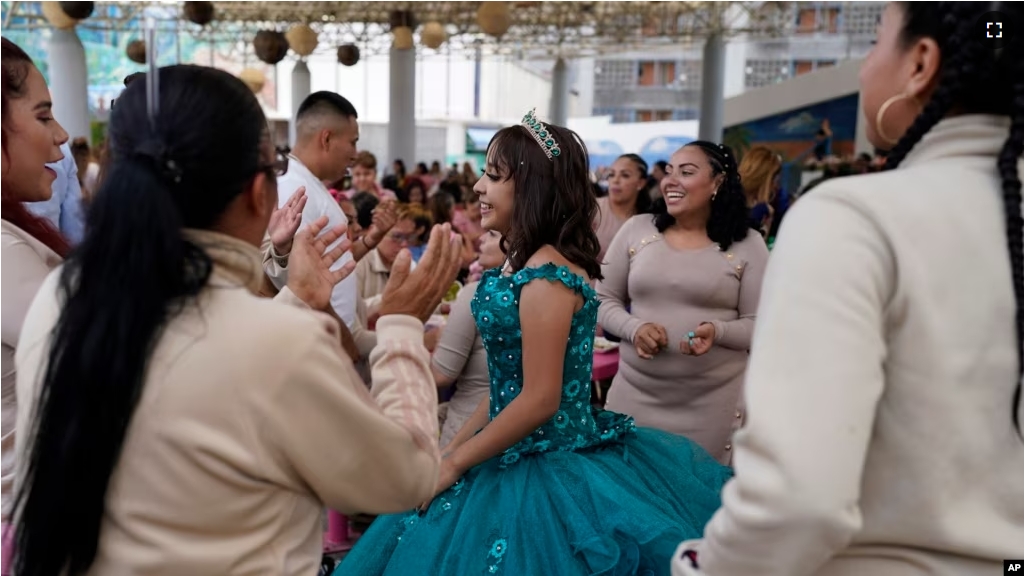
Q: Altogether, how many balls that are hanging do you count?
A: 11